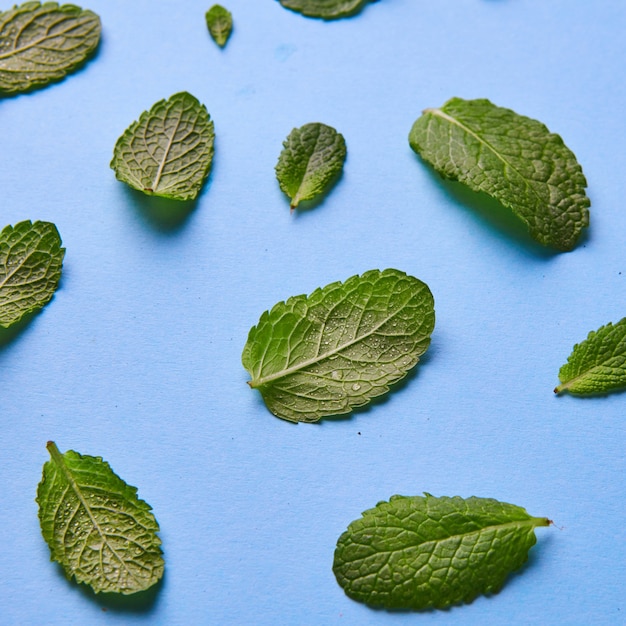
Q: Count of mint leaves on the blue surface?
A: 11